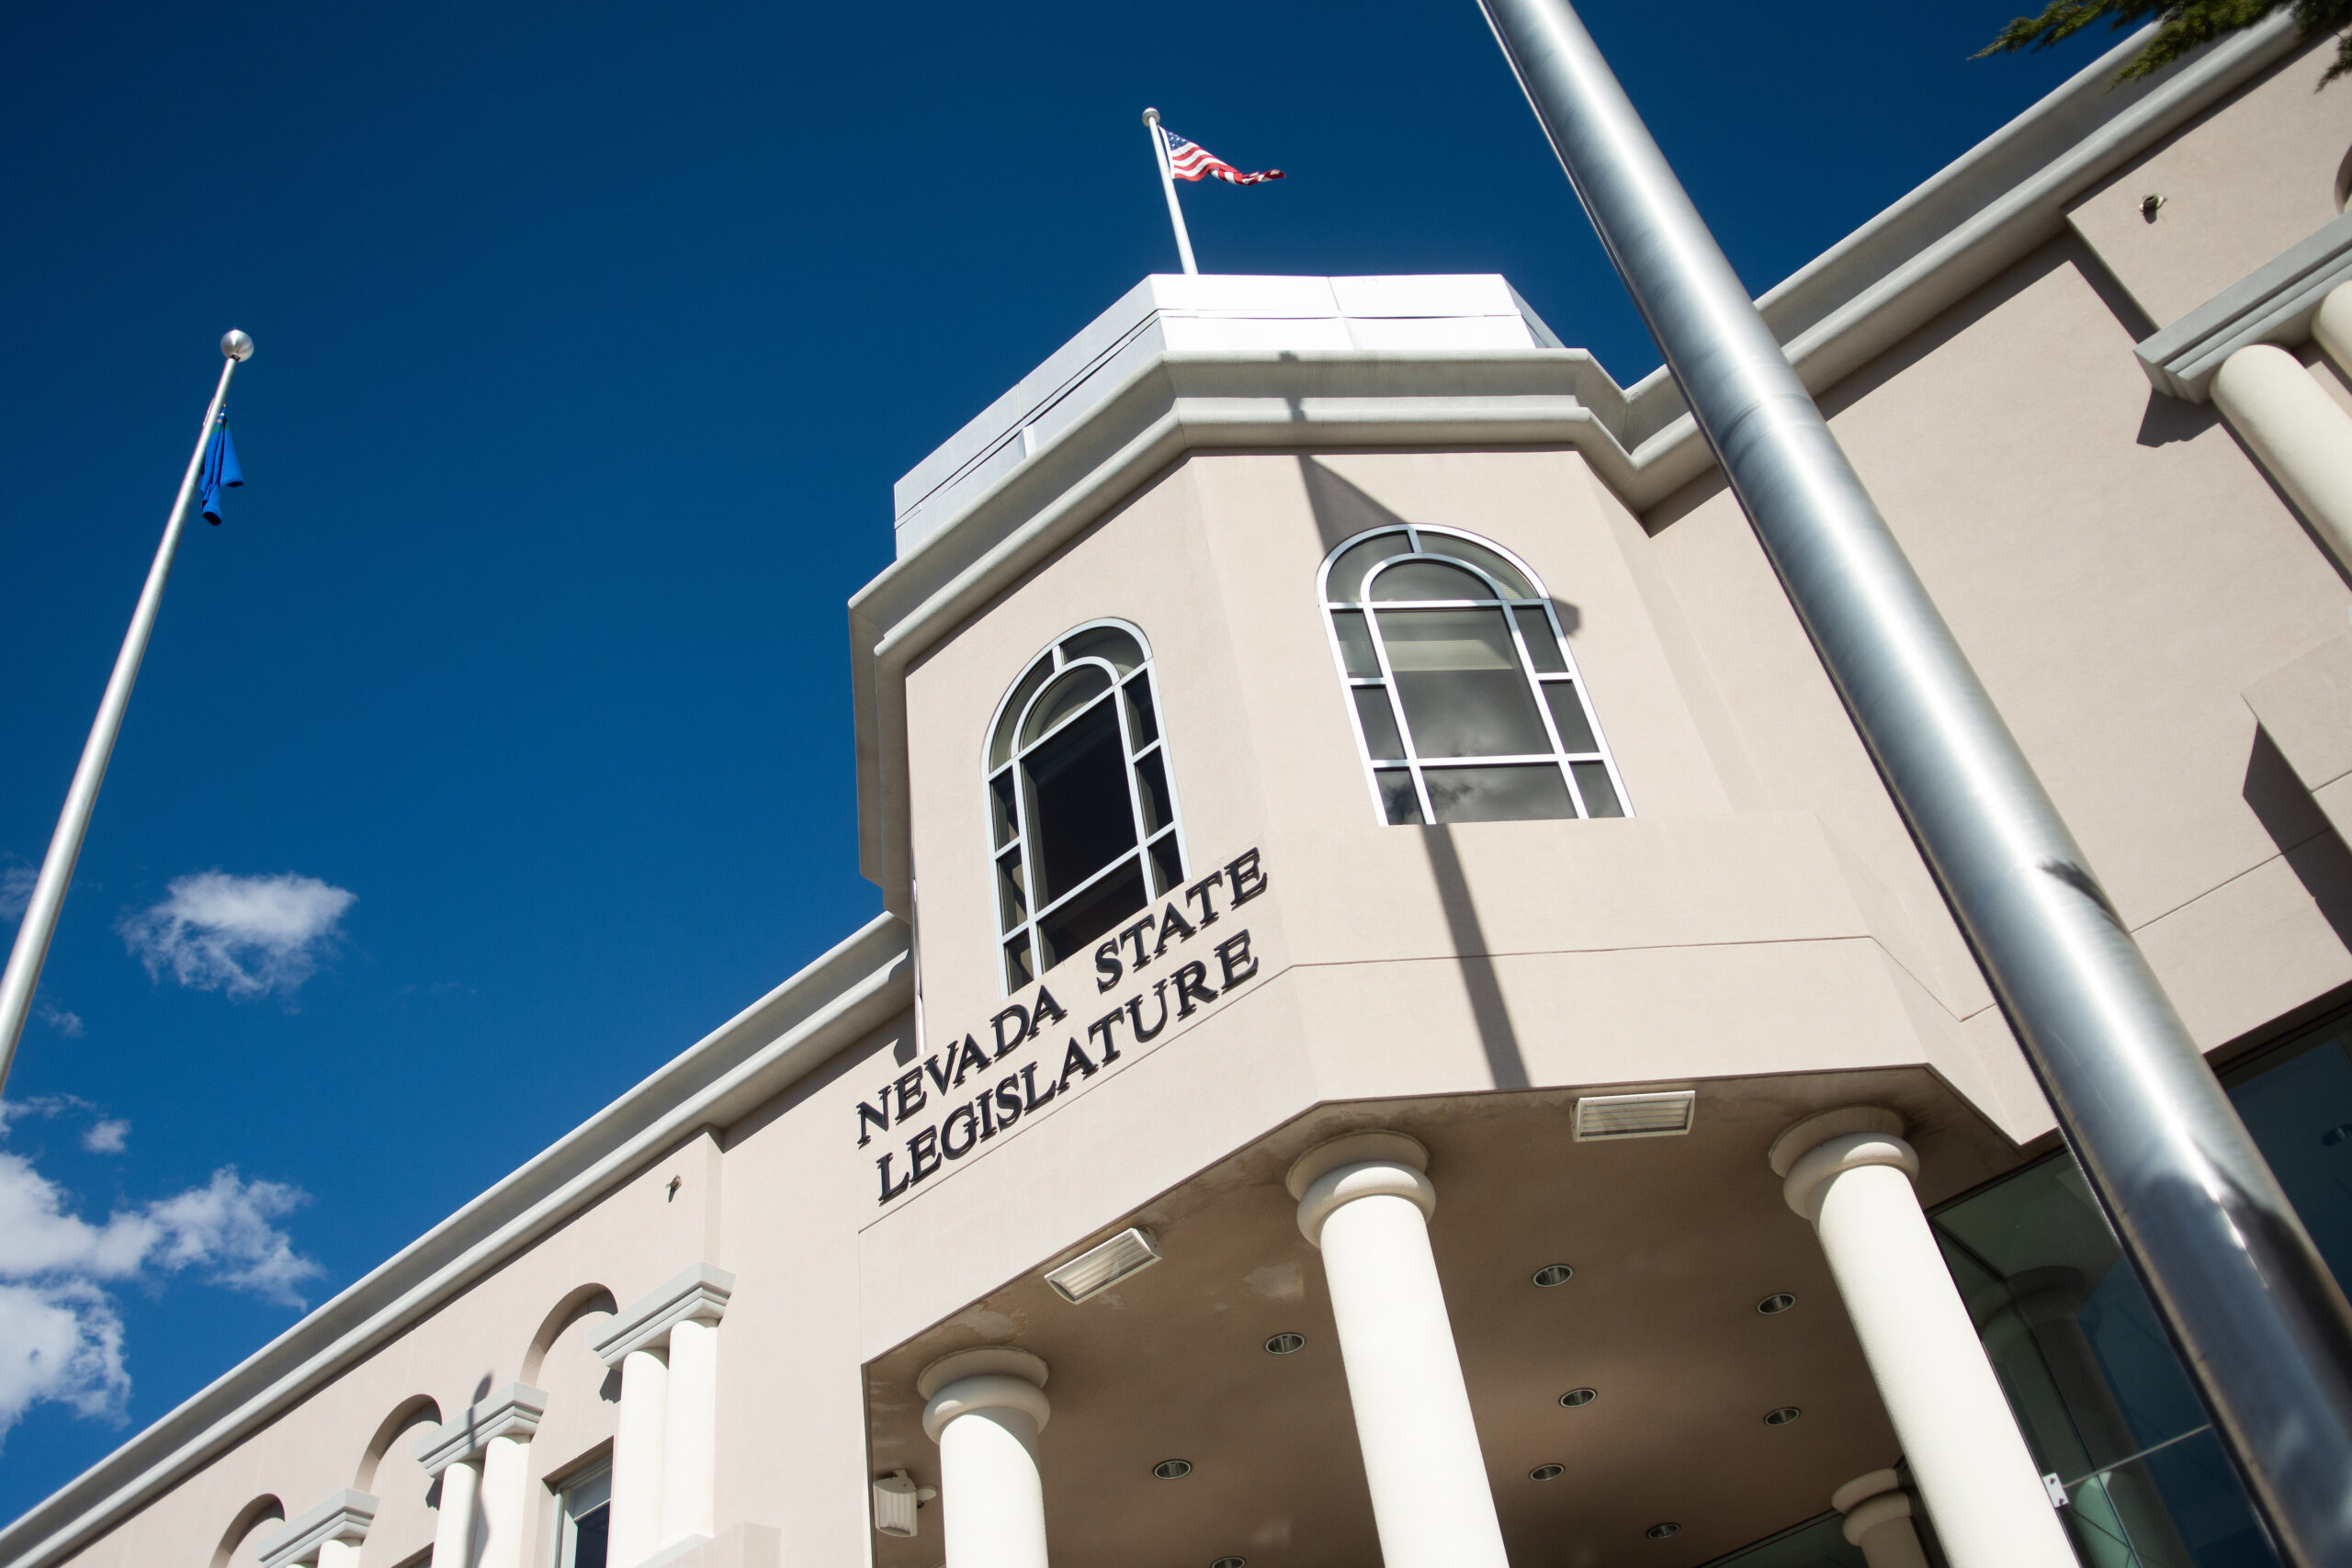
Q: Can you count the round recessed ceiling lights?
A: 9